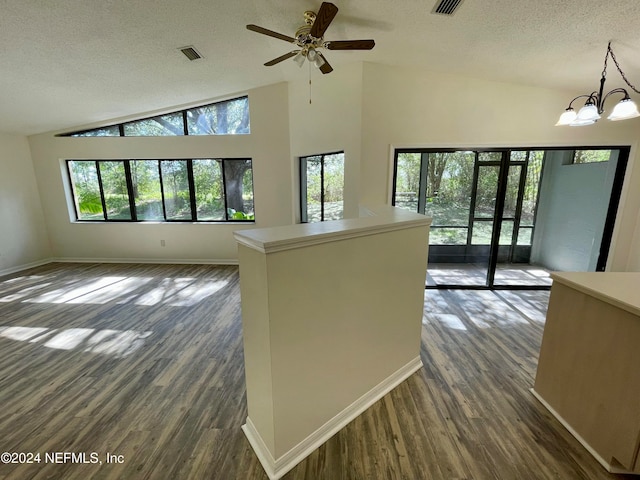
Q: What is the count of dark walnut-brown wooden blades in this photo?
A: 5